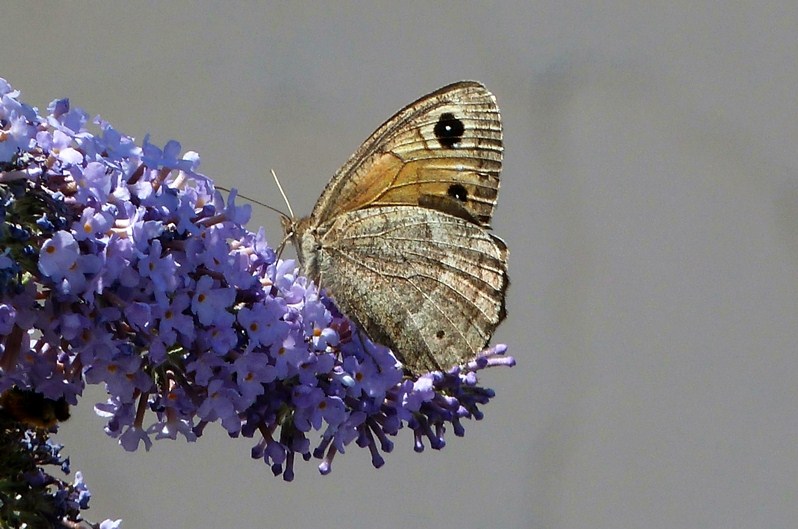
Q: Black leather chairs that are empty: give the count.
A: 0